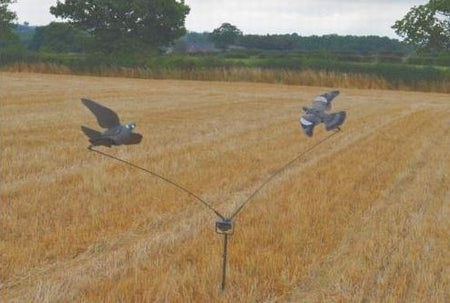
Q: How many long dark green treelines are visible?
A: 1